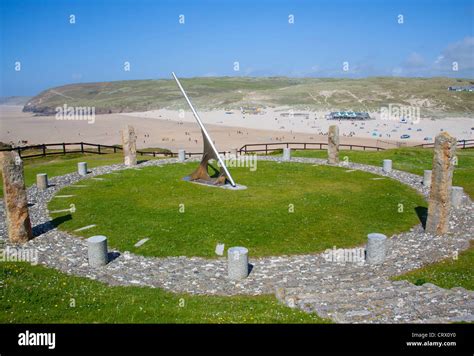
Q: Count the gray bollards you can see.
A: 10